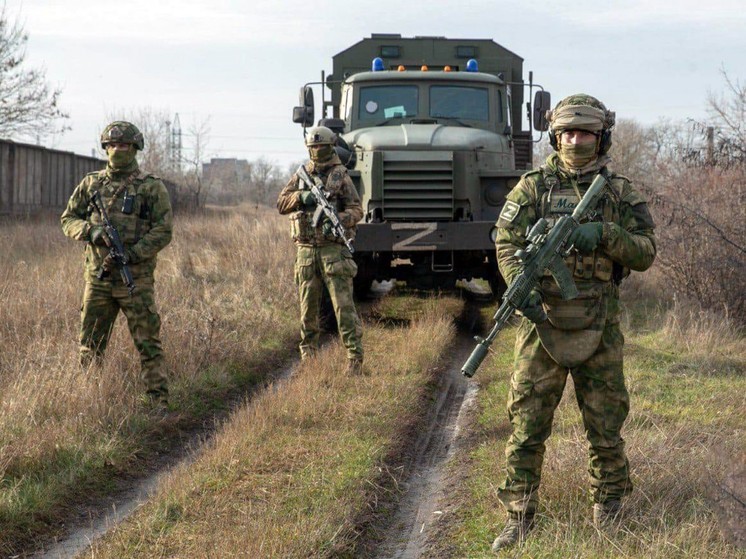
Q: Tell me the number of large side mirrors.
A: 2